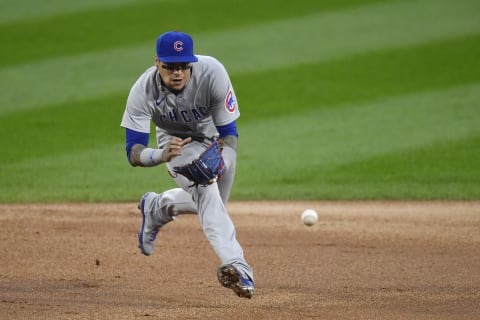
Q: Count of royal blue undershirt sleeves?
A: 2